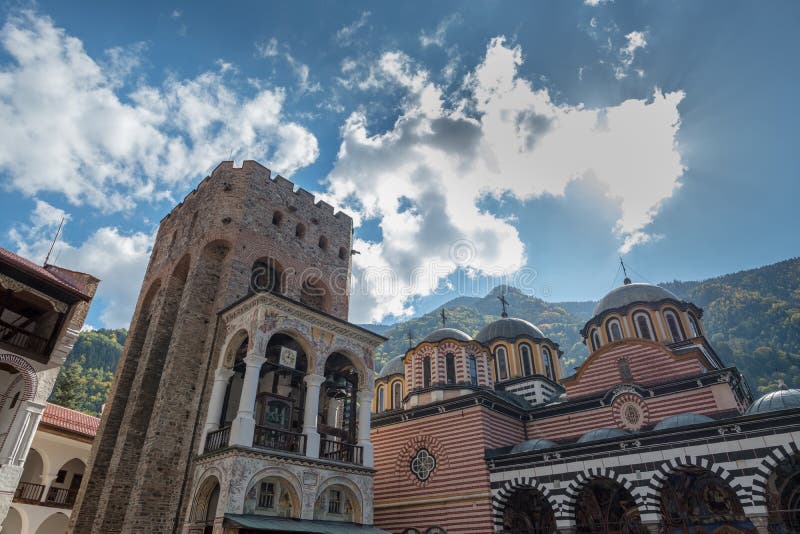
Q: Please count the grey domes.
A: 8